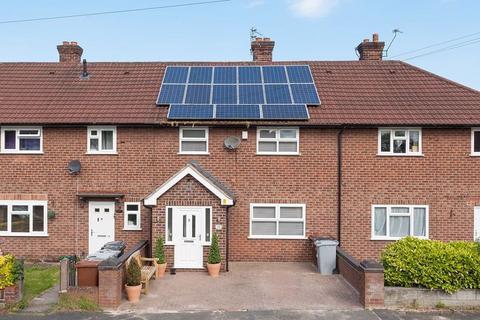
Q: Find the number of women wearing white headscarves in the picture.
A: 0